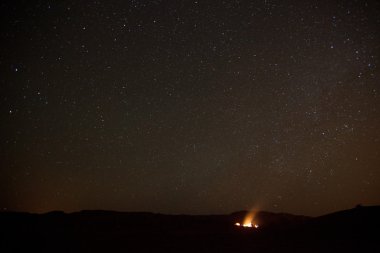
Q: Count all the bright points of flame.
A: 3